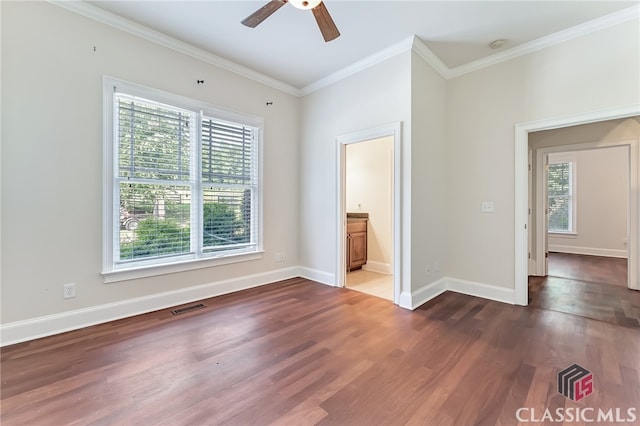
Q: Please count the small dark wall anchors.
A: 3